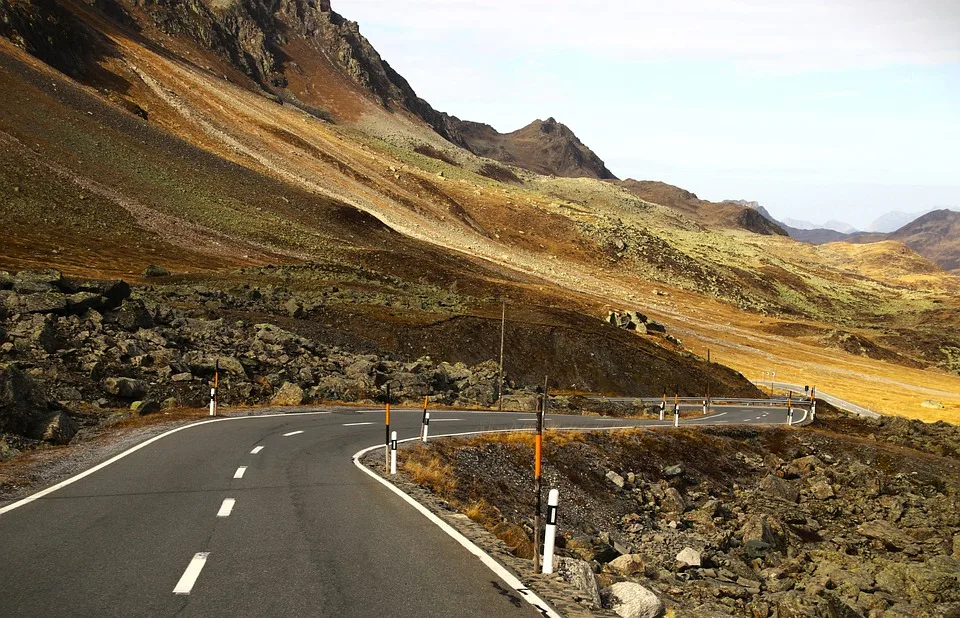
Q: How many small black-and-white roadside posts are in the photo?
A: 9